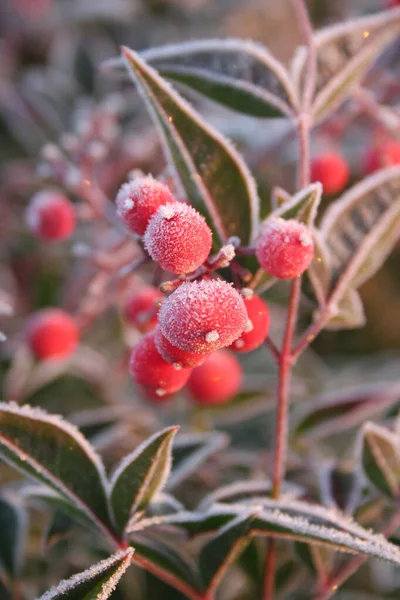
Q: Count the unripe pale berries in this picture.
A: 0